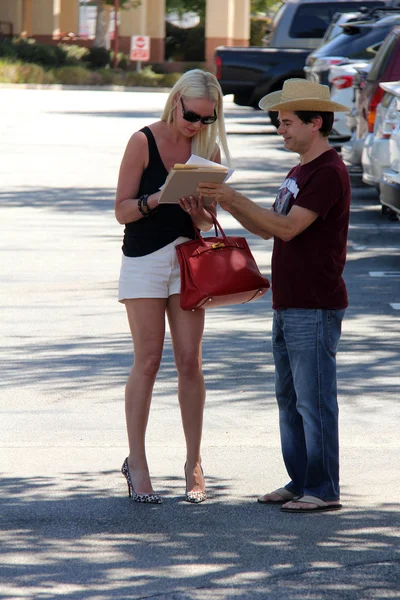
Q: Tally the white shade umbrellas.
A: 0